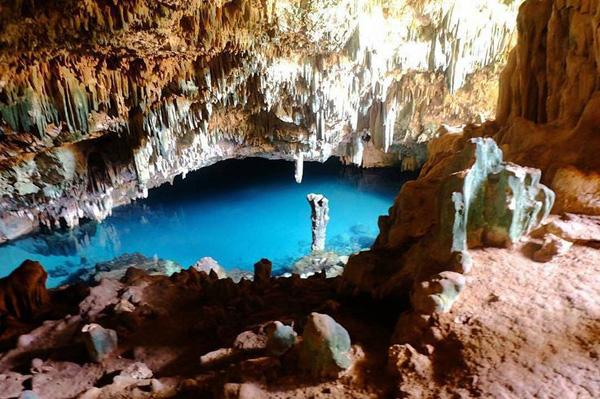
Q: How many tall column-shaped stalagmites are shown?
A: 1